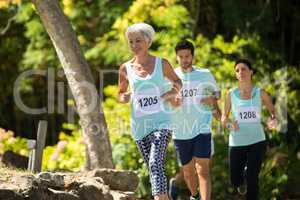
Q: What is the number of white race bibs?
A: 3